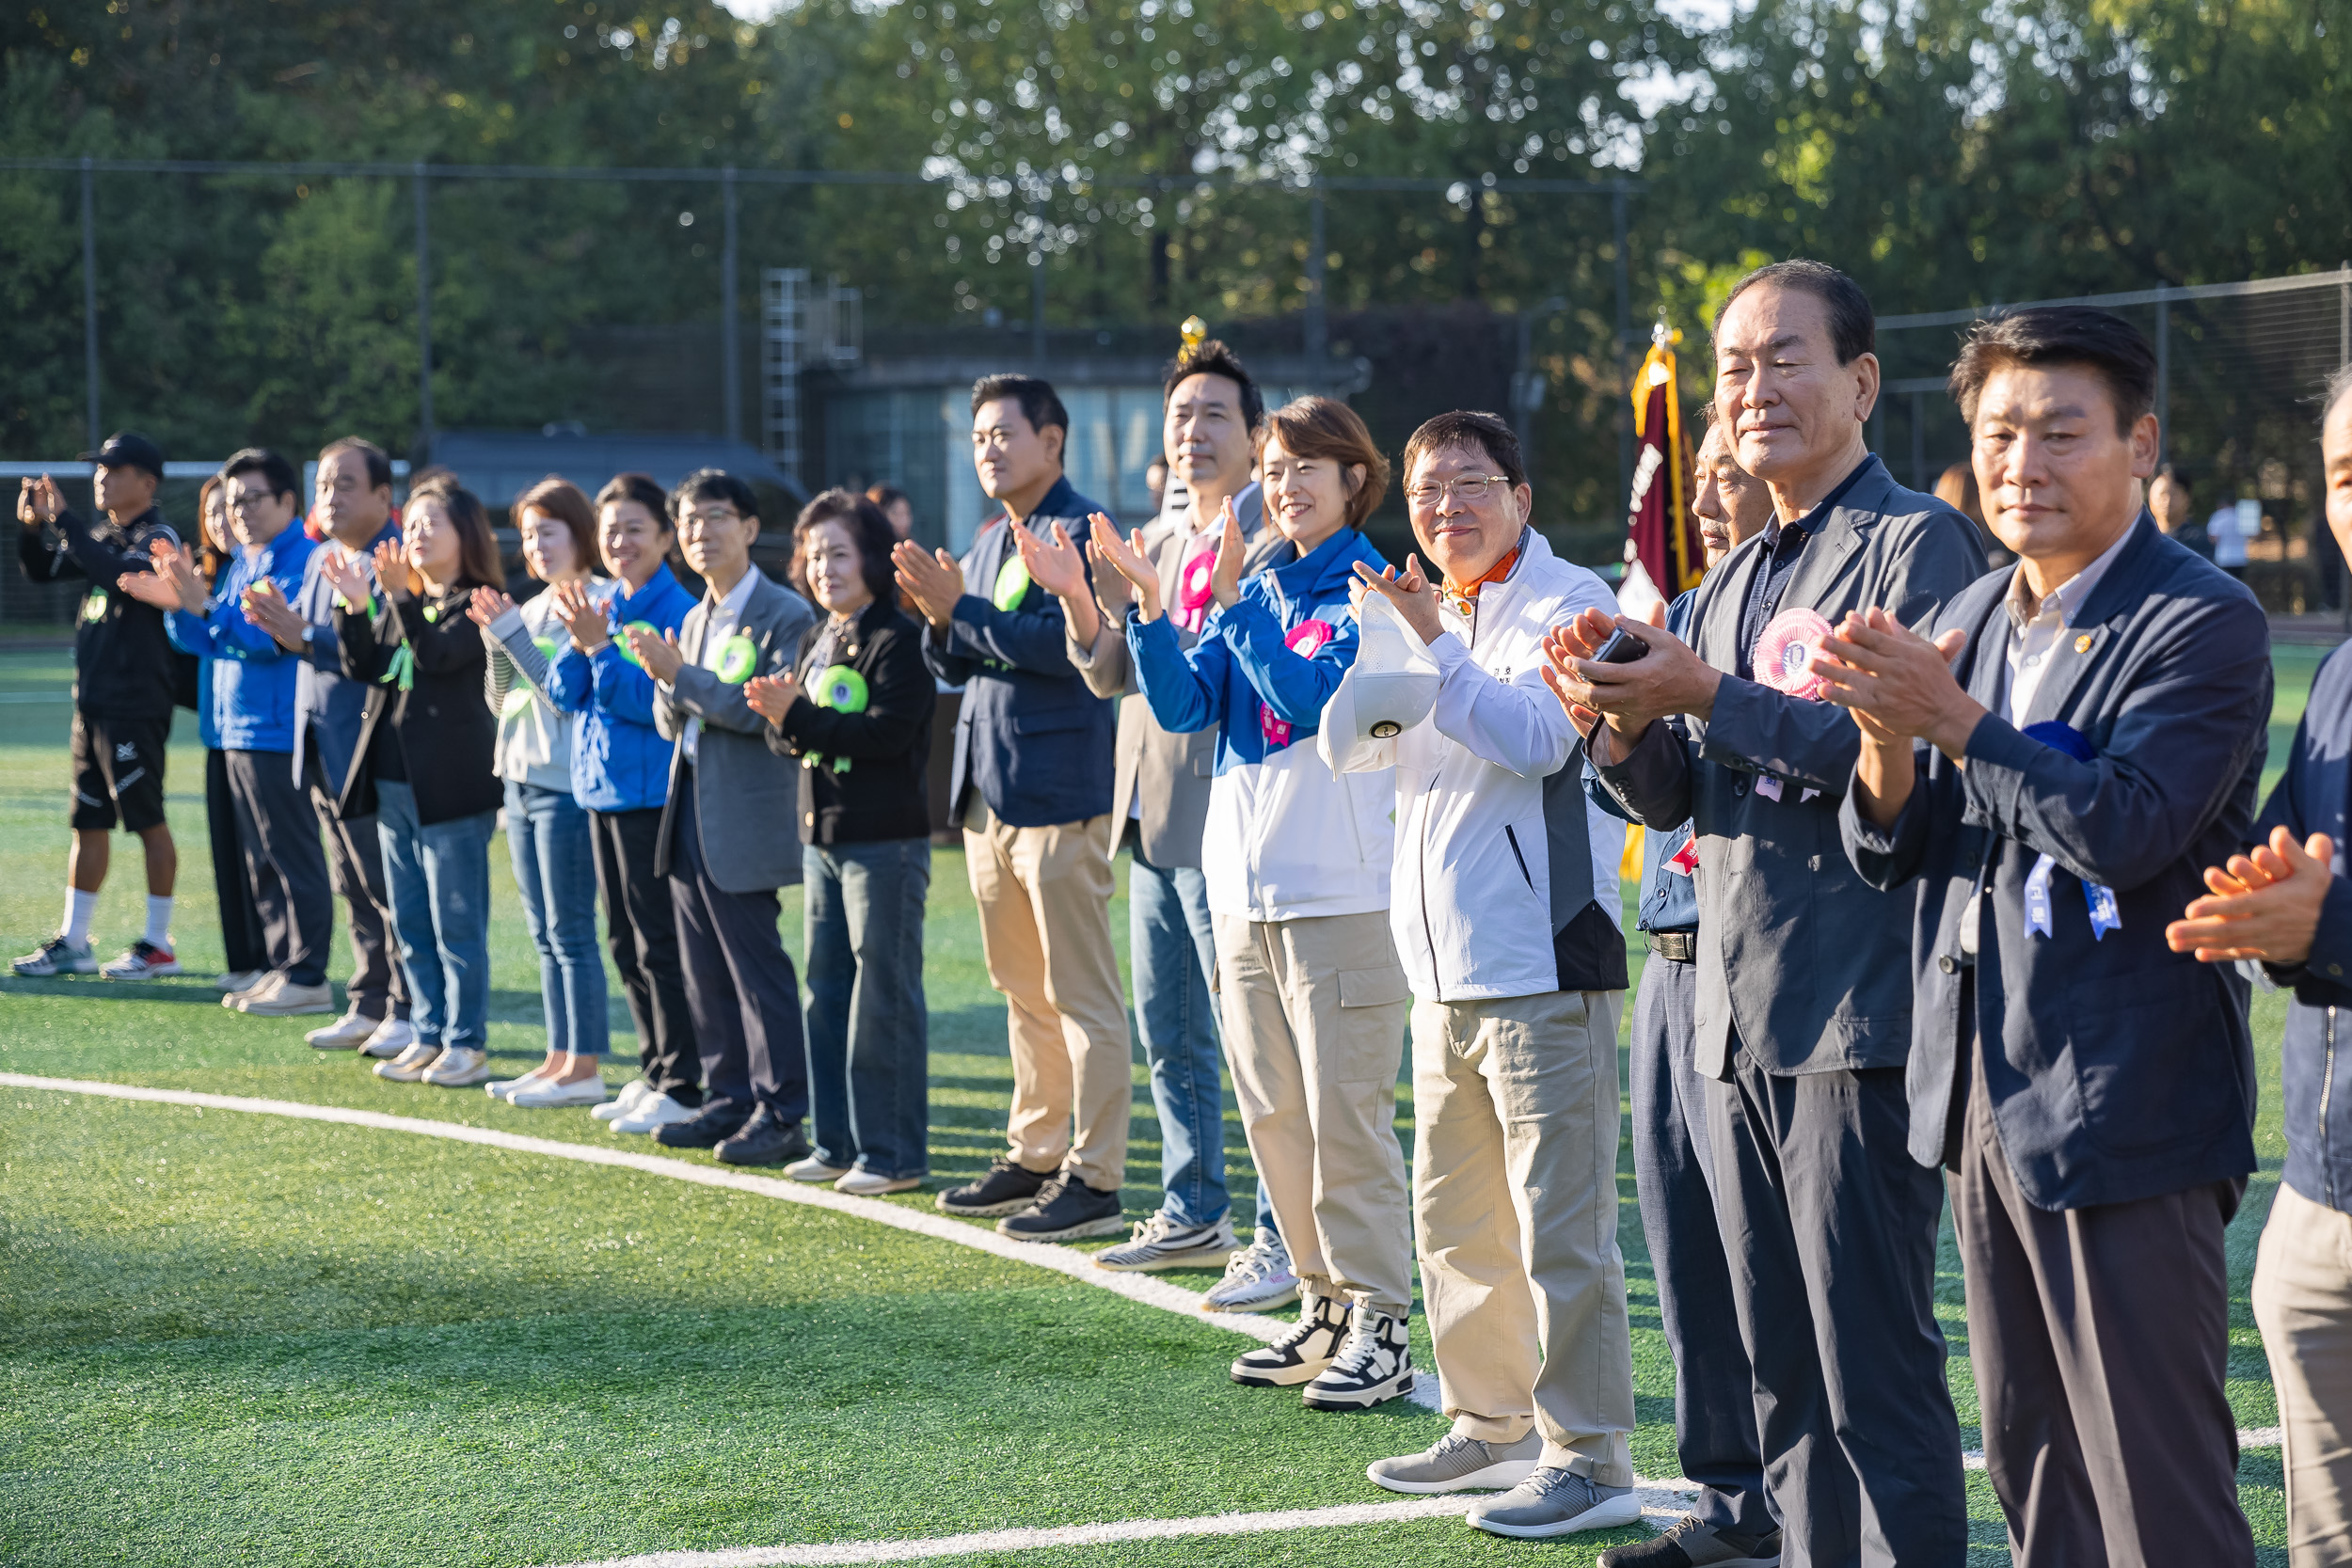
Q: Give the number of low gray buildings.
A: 1